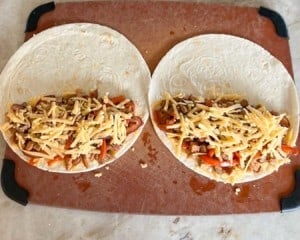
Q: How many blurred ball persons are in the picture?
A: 0